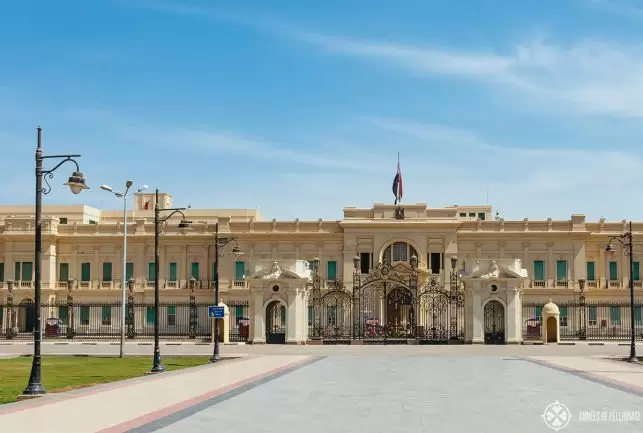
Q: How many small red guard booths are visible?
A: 4